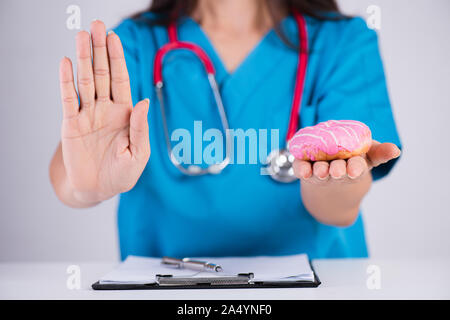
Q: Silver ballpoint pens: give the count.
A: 1